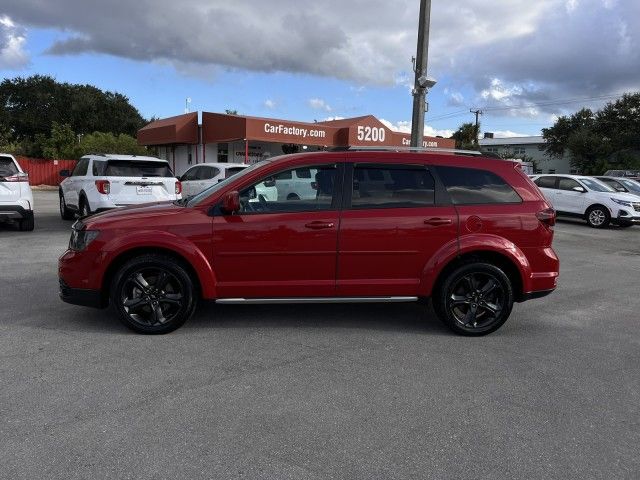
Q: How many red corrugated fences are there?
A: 1